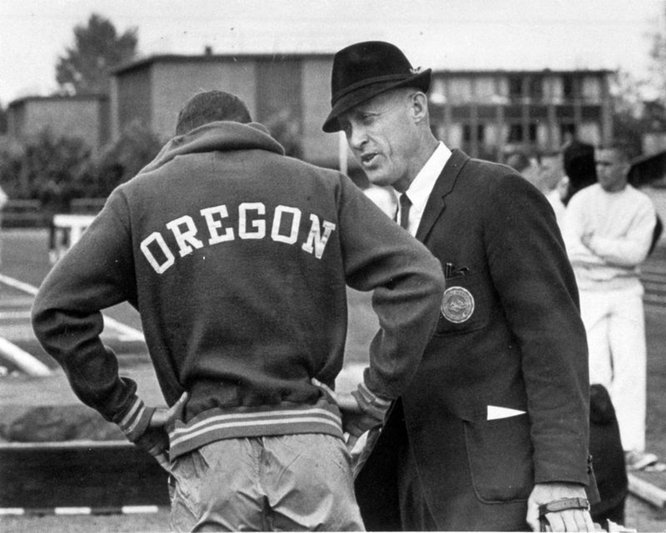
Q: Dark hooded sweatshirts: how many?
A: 1